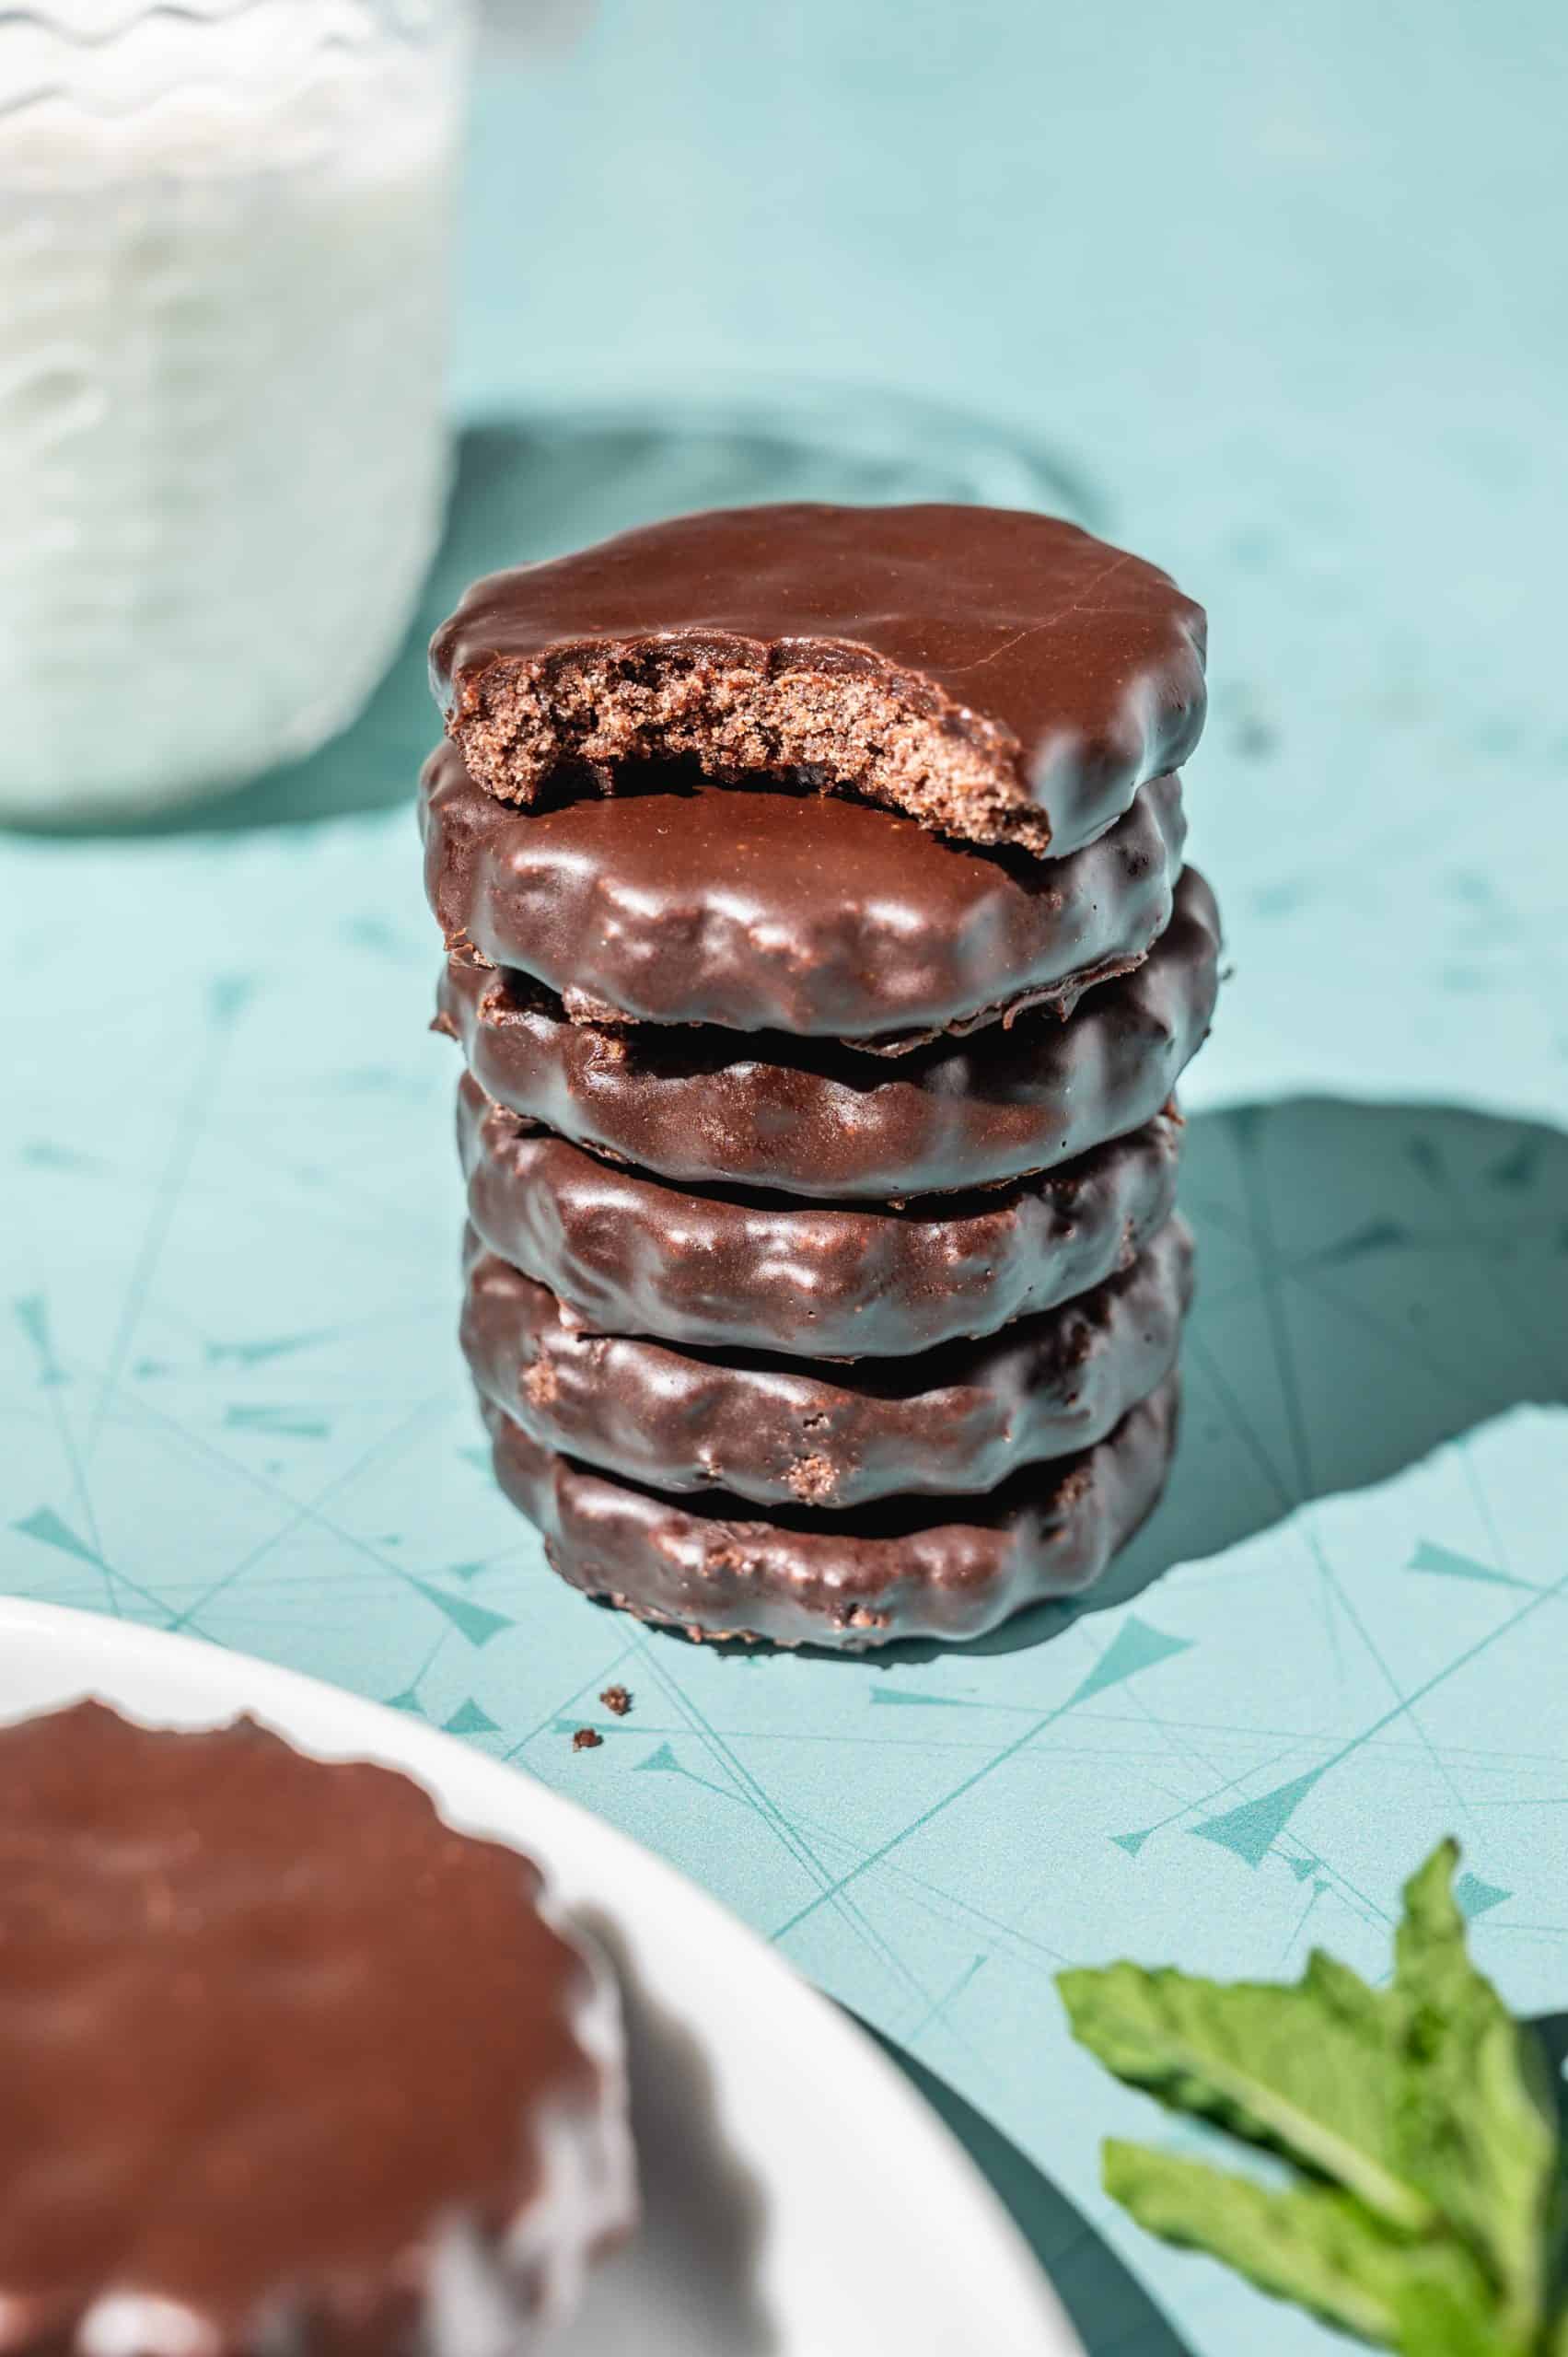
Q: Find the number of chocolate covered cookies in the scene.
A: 7